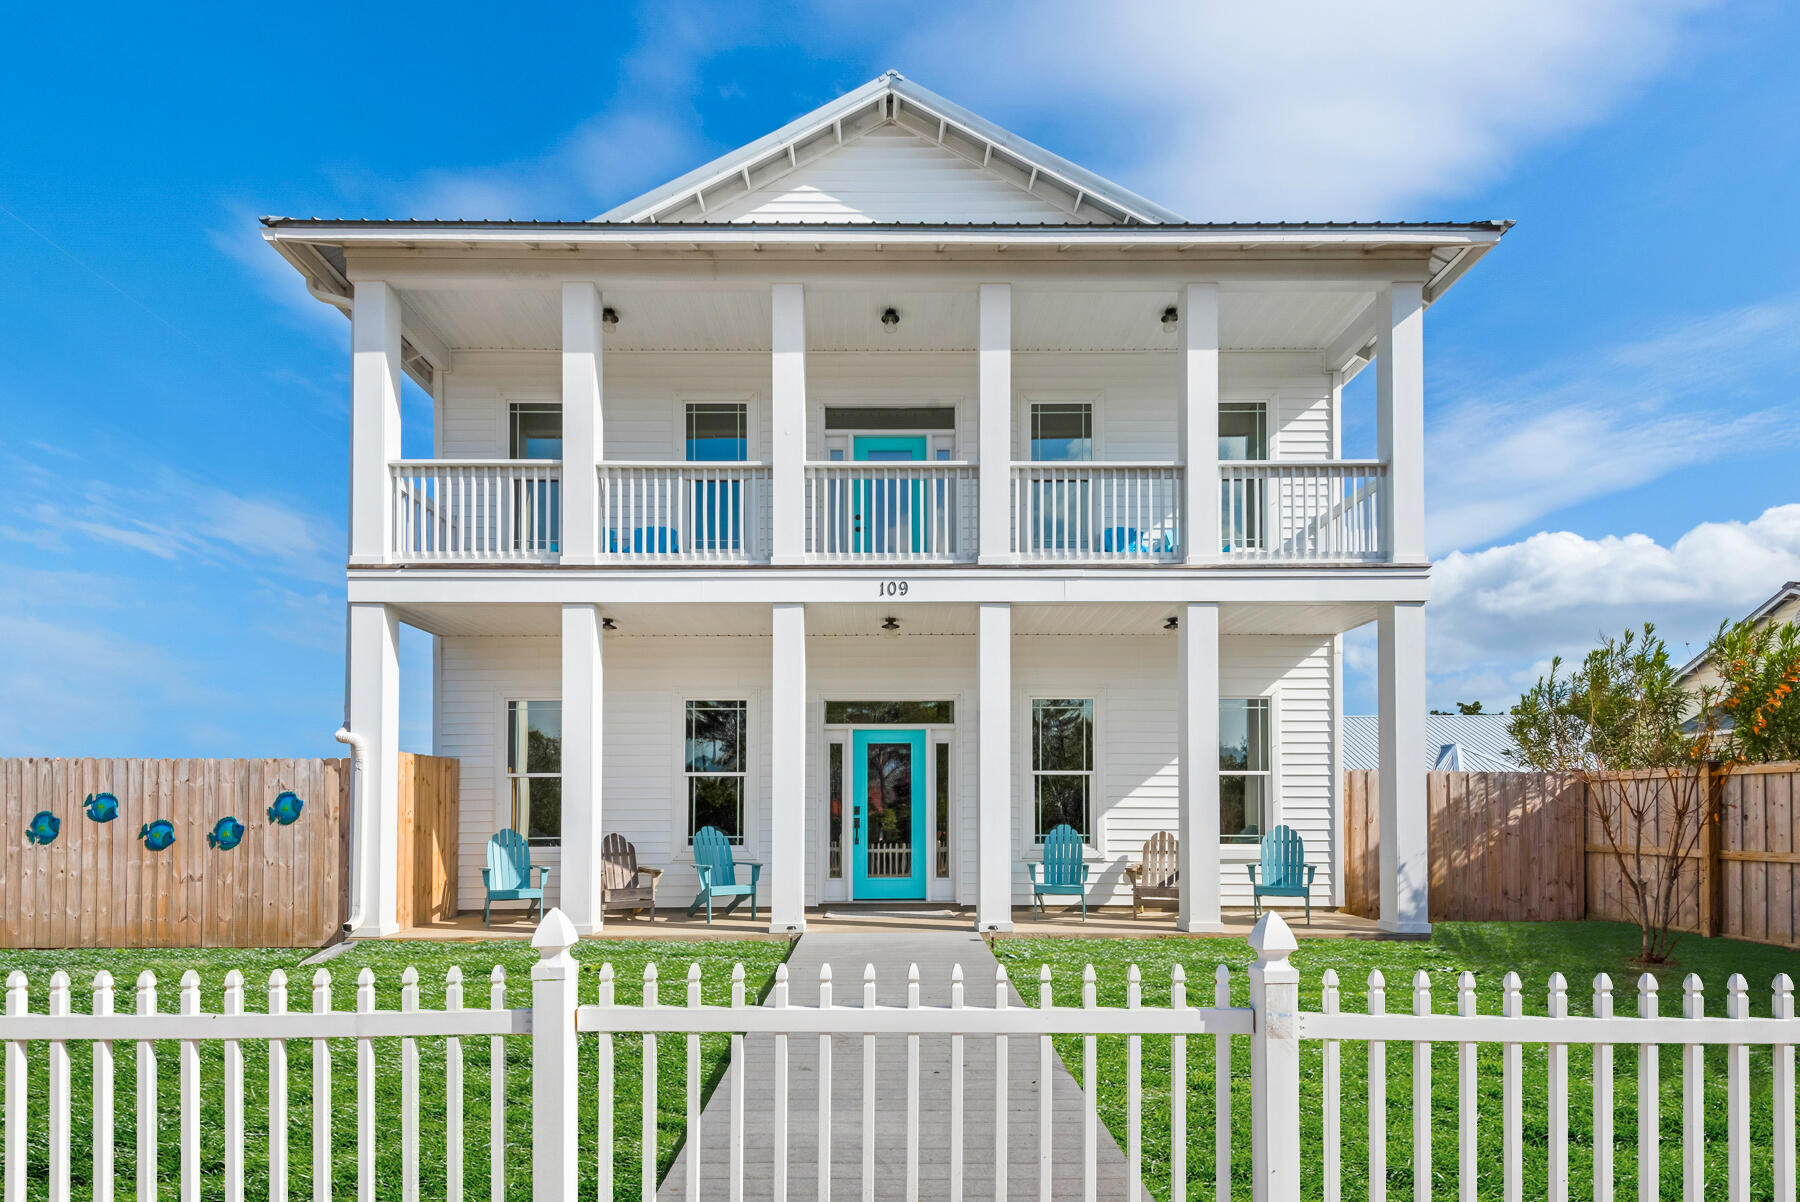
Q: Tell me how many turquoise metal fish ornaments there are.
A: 5